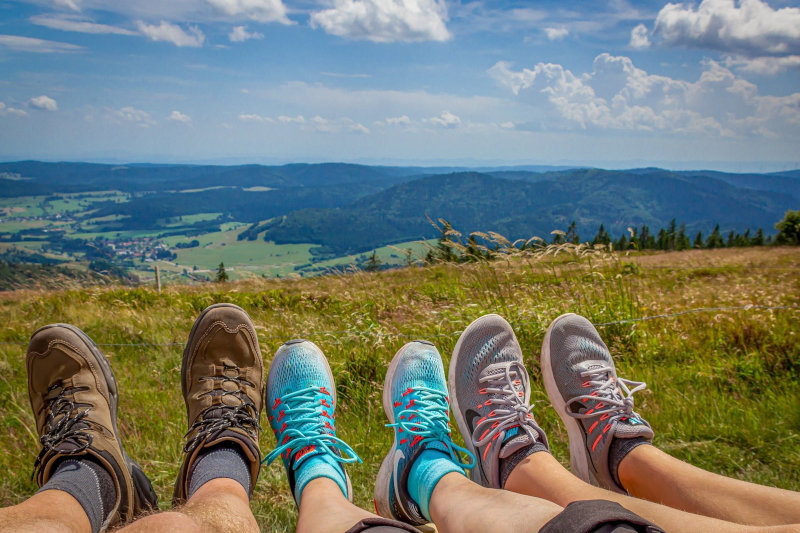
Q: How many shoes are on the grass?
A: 6